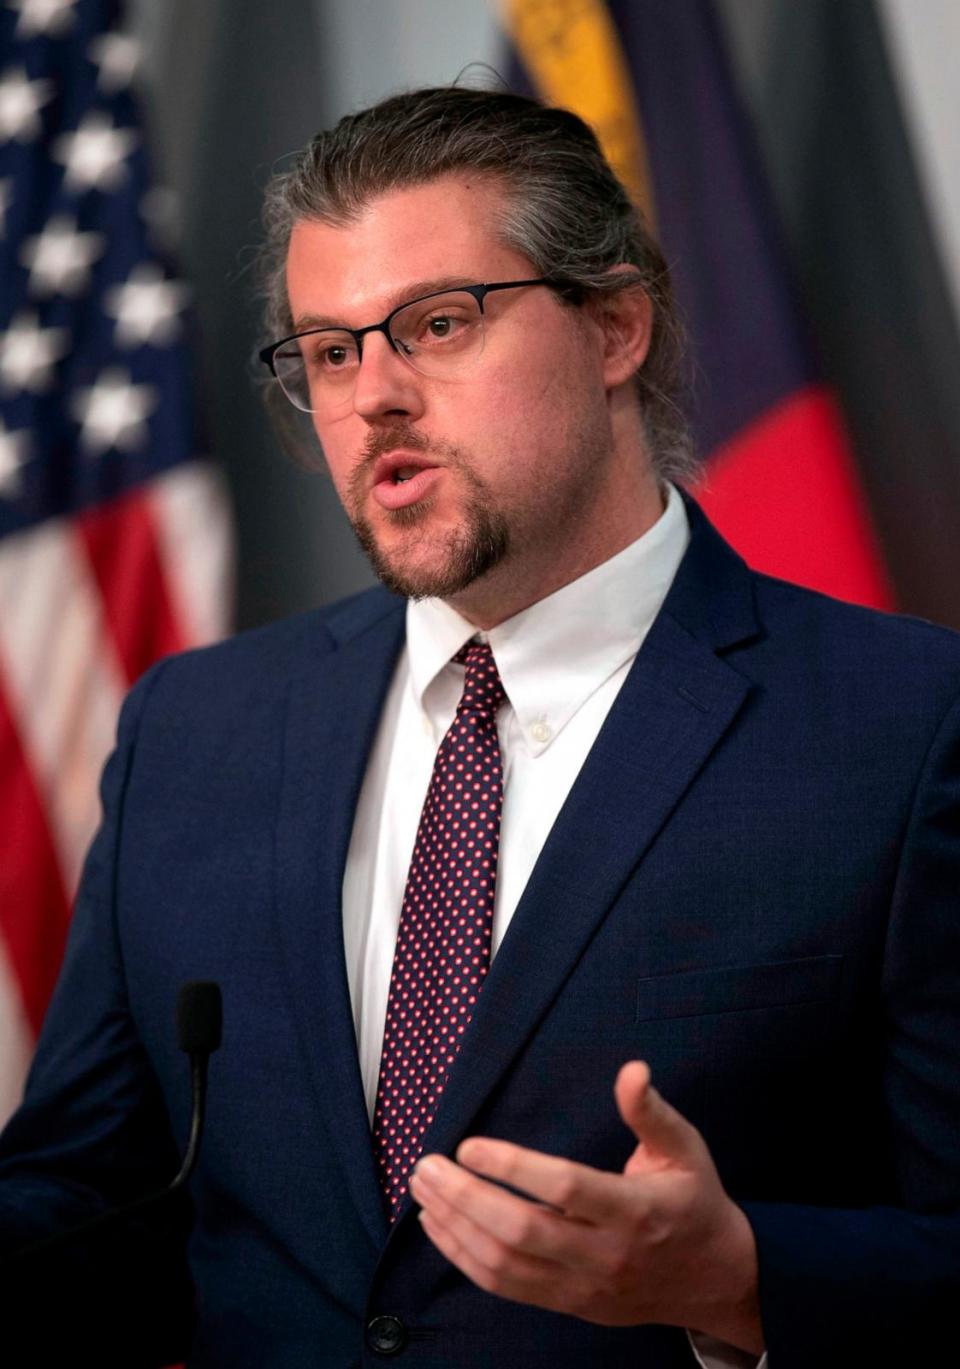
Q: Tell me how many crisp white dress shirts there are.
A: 1